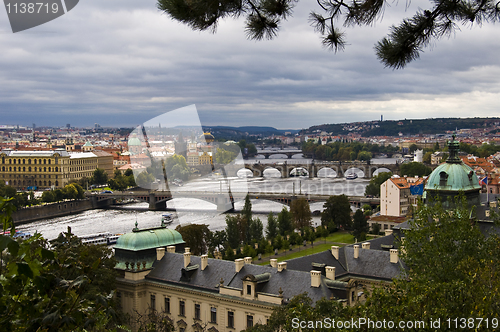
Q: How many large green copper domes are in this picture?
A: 2